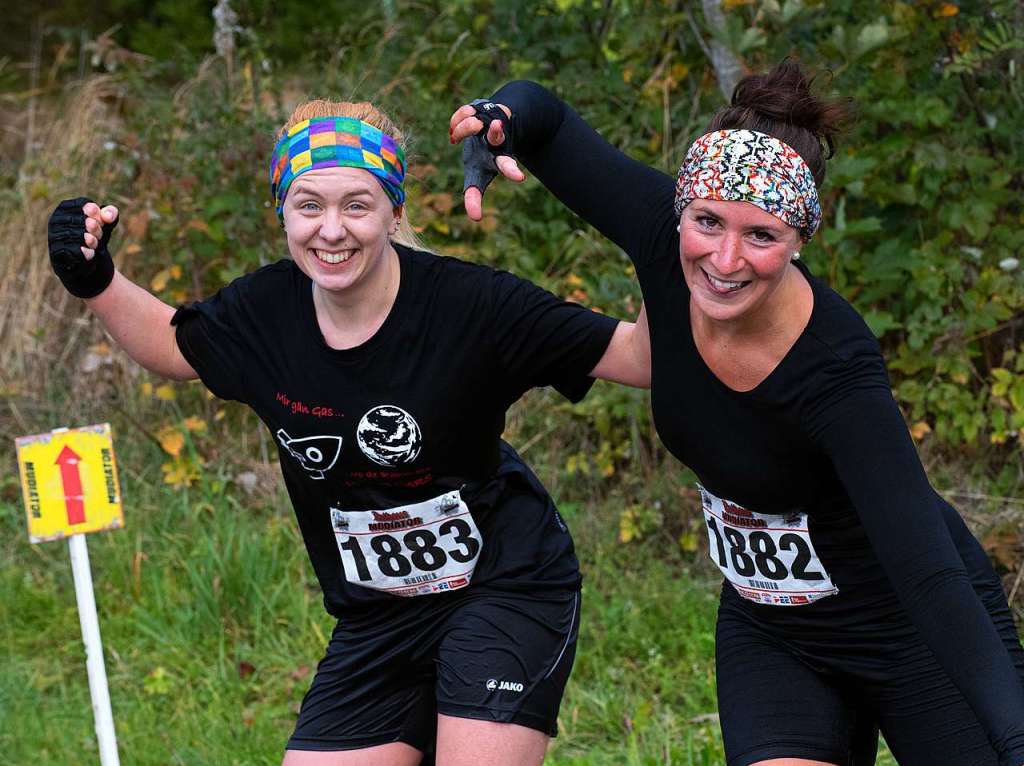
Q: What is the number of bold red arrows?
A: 1